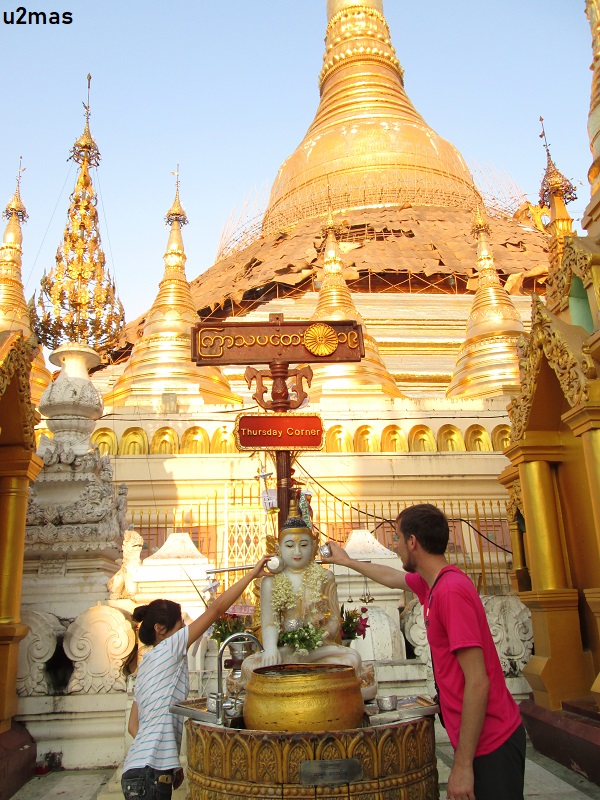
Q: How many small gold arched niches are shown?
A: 13